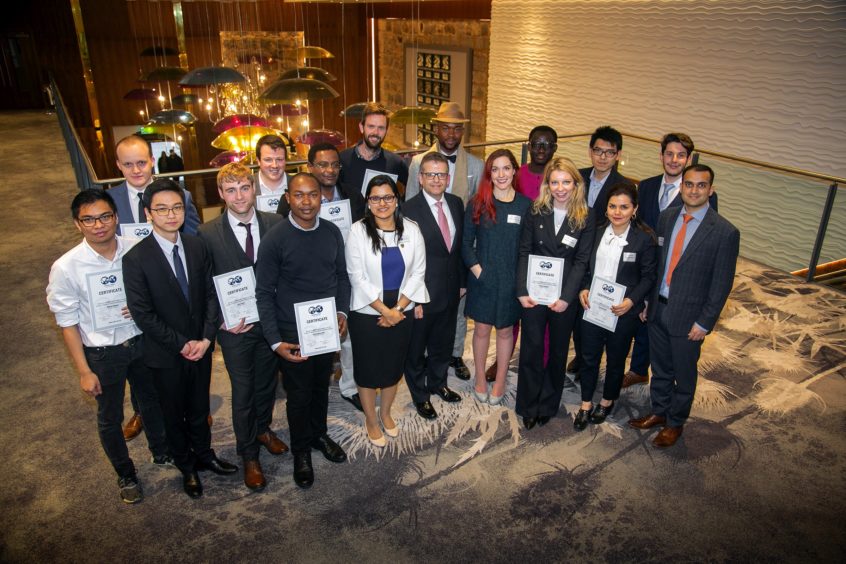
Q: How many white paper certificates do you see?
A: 9